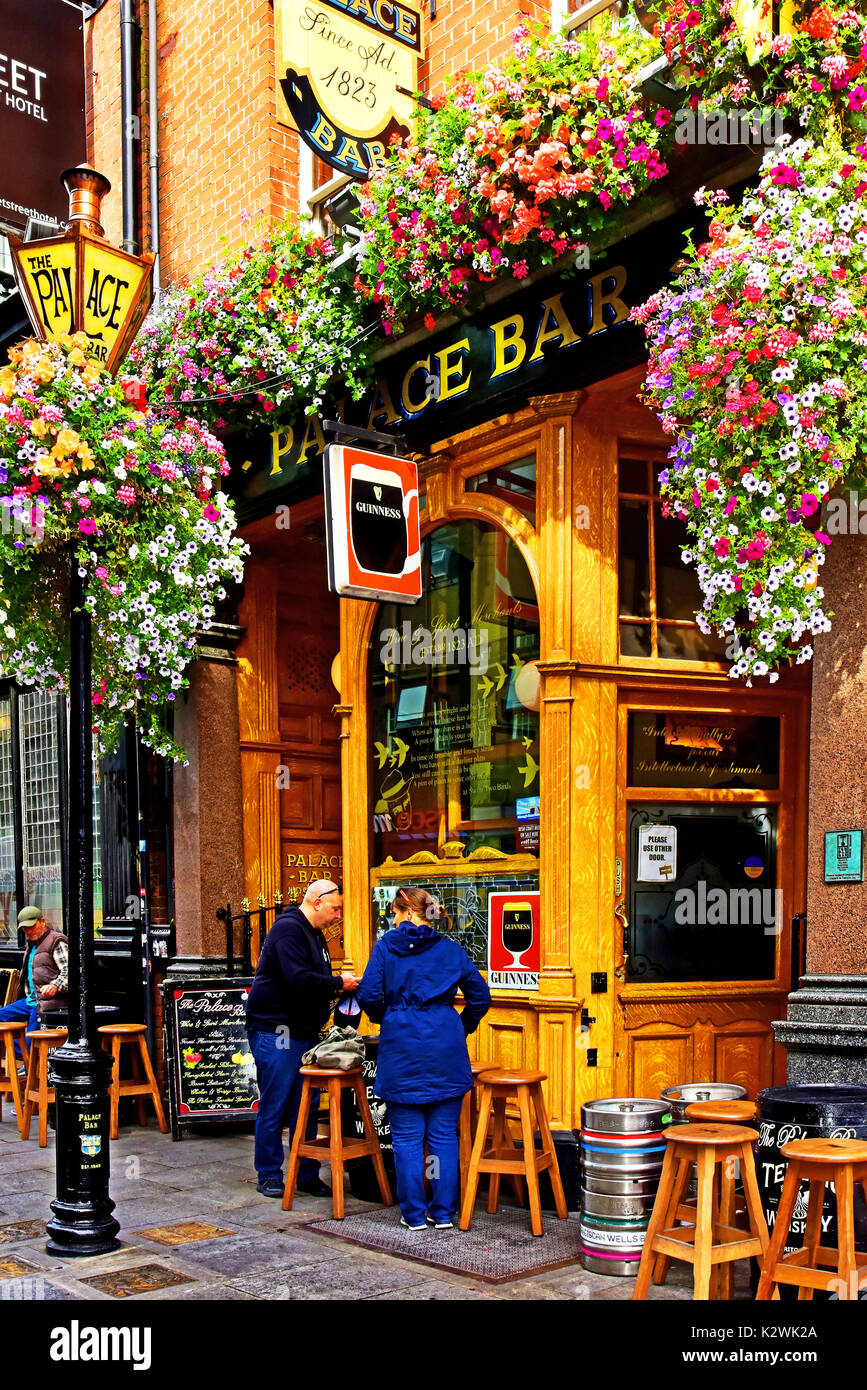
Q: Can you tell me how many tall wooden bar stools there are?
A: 9